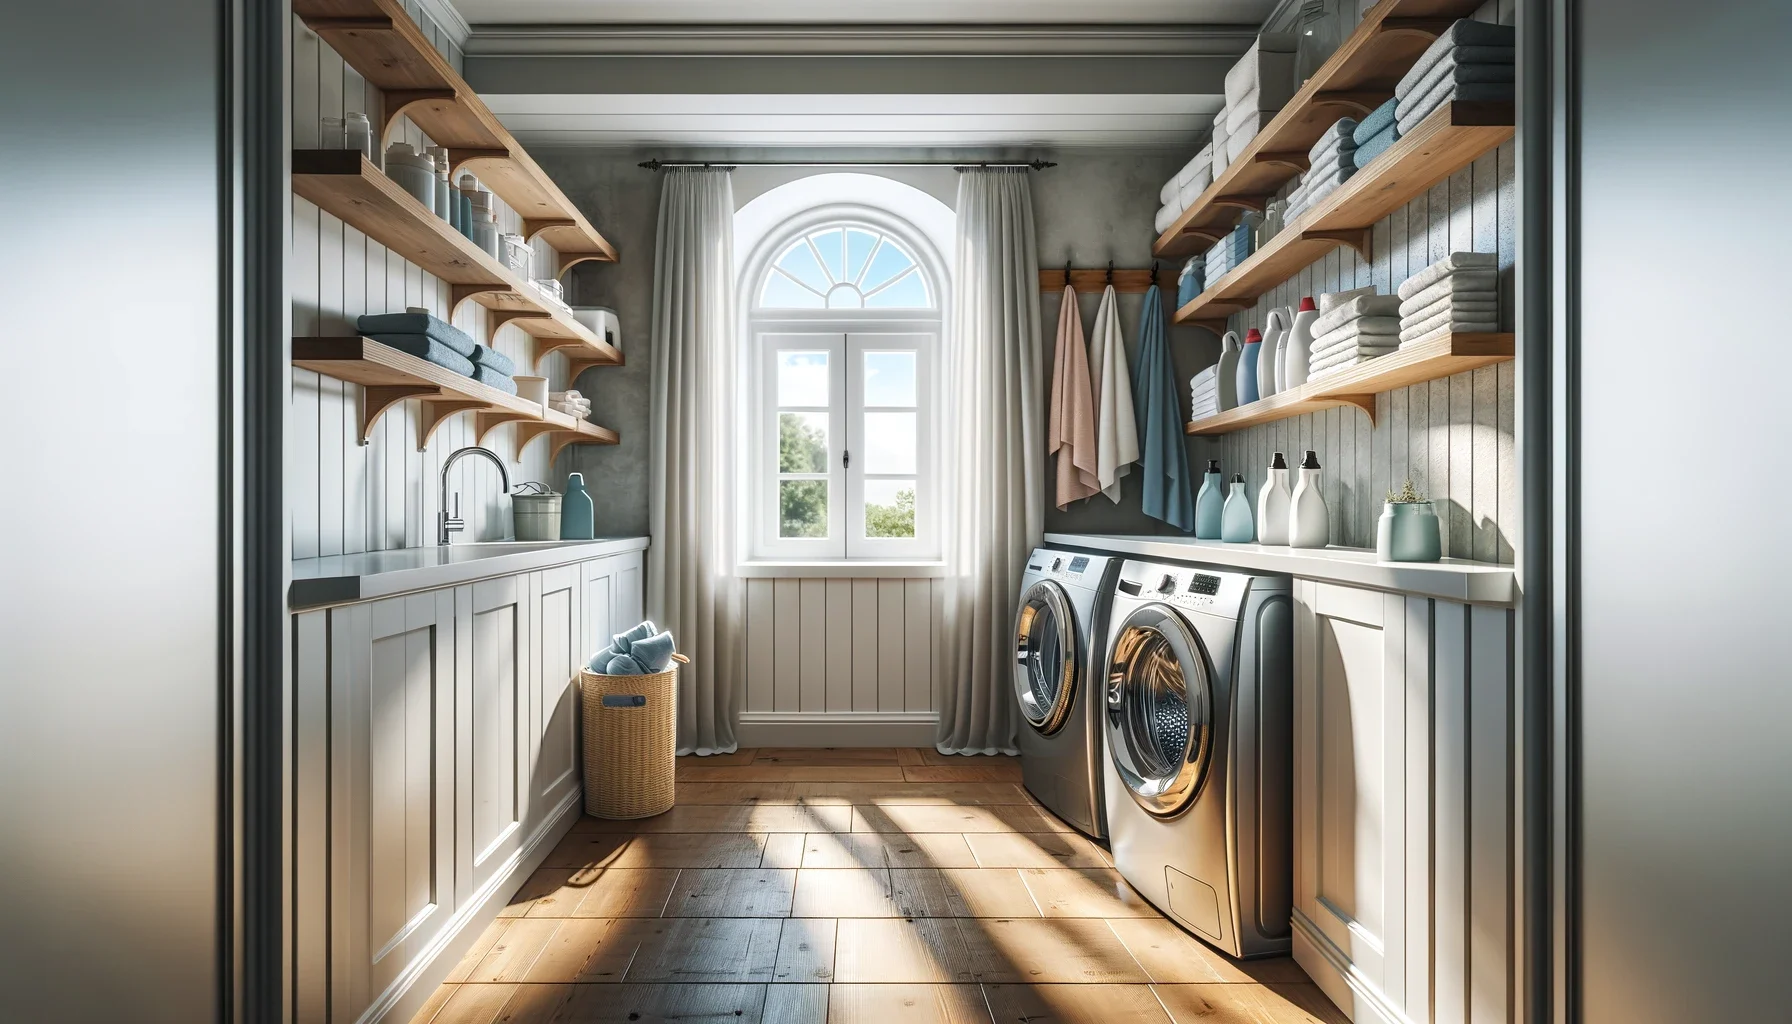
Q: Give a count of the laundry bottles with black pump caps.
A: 3